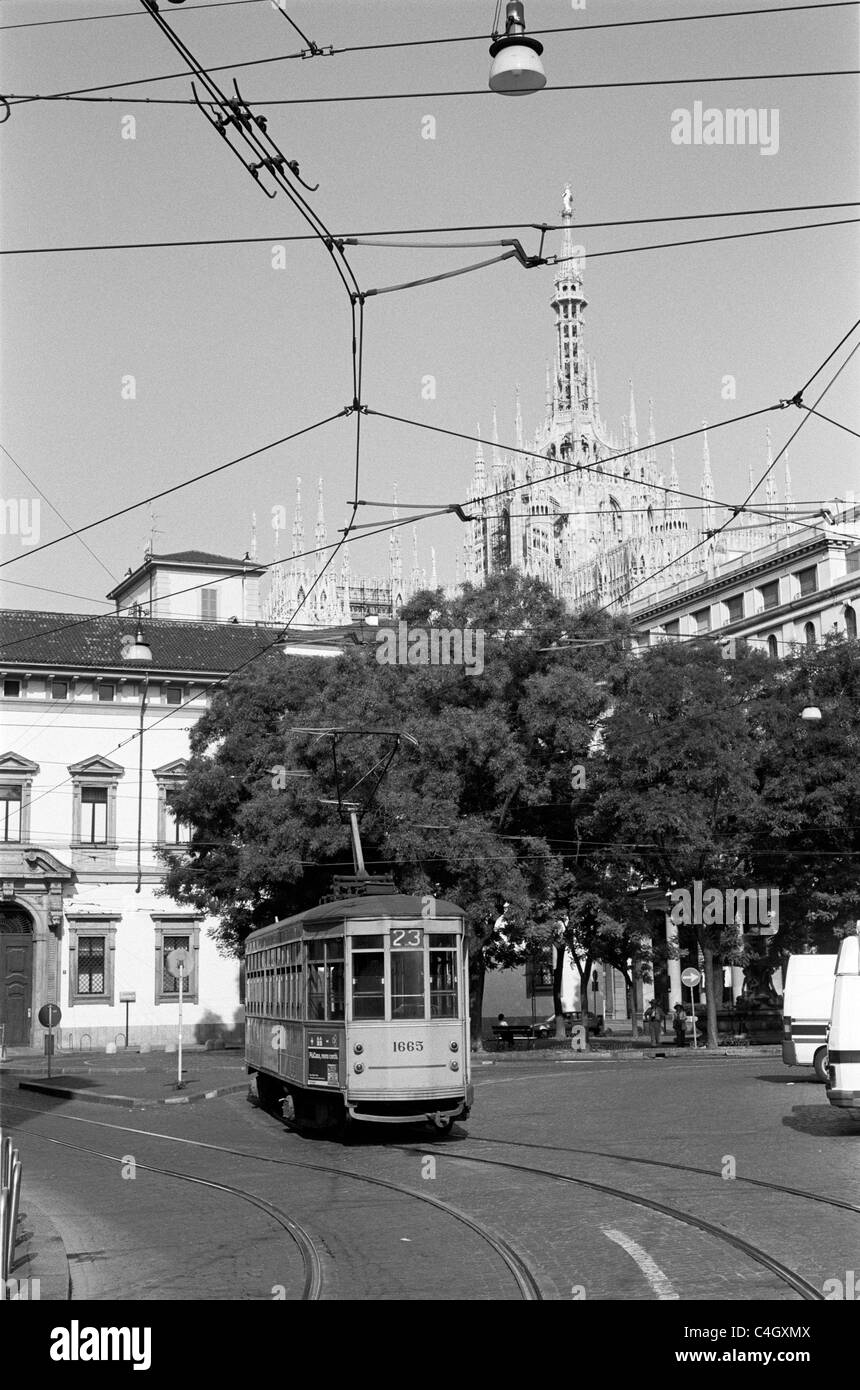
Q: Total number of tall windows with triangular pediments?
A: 3